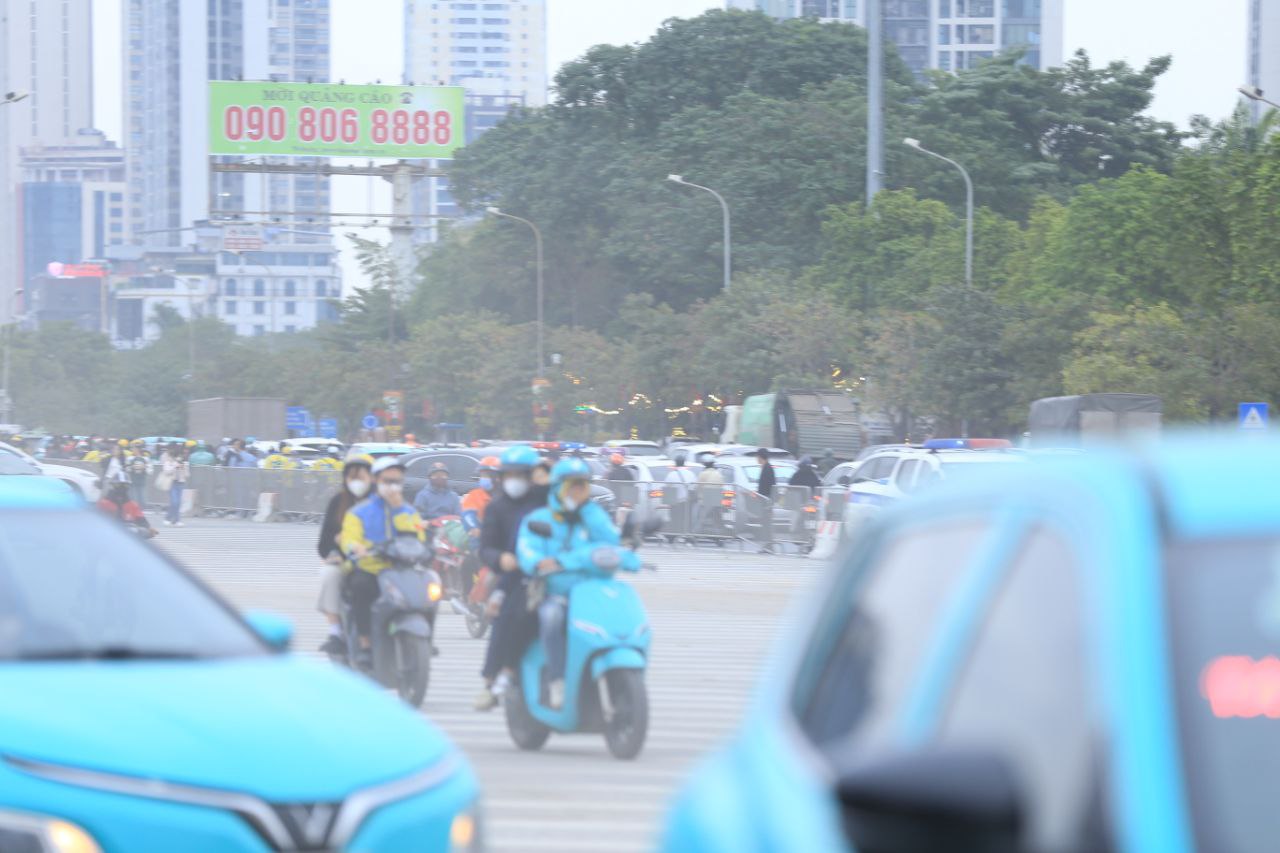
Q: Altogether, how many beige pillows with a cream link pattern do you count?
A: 0